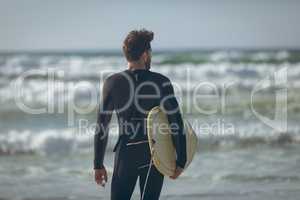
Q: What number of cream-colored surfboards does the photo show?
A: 1